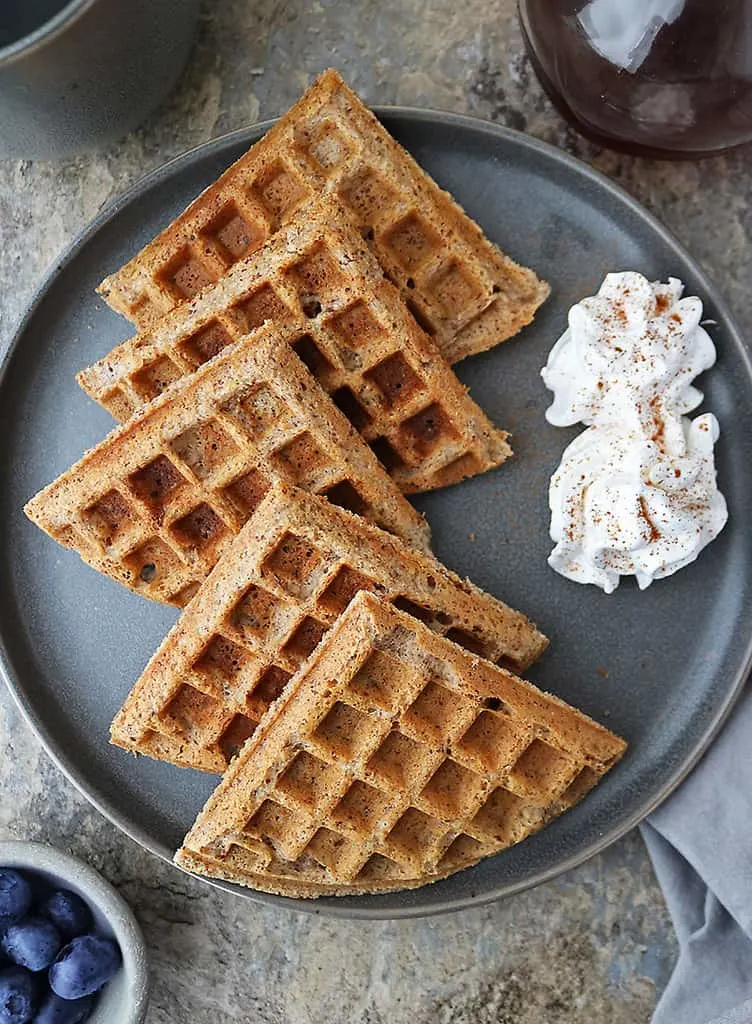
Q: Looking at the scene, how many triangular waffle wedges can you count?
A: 5